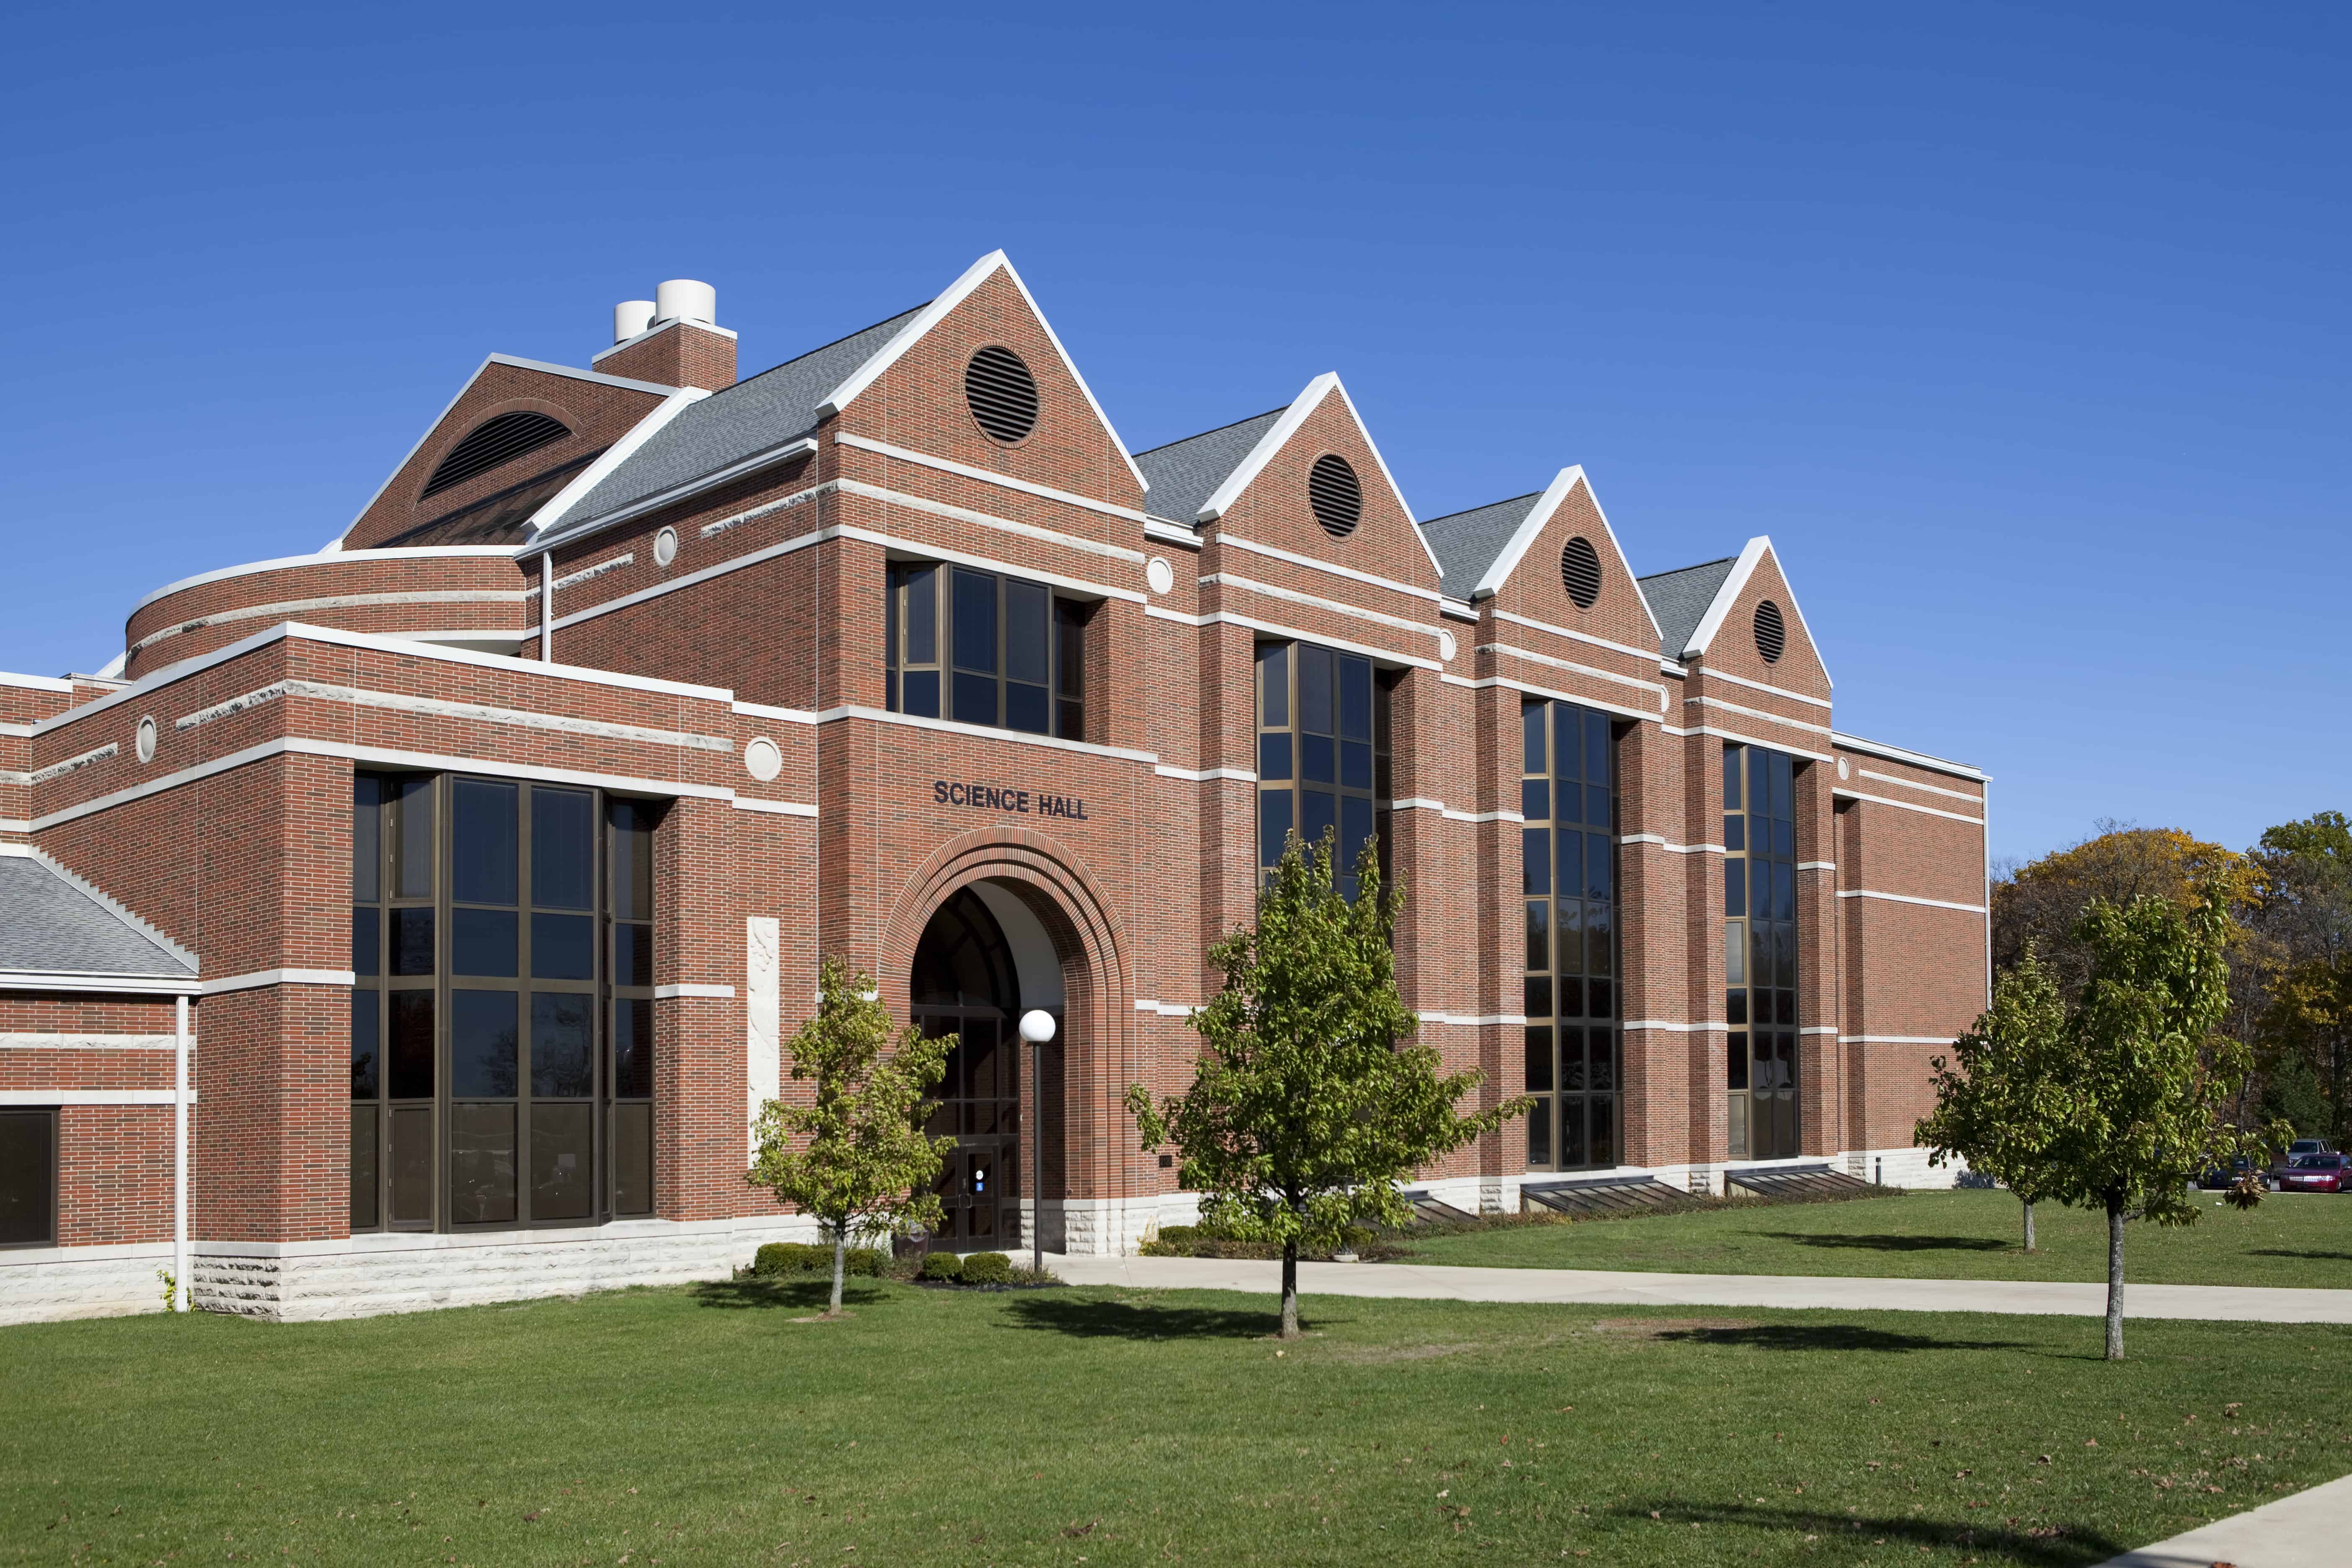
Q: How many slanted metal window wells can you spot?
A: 3